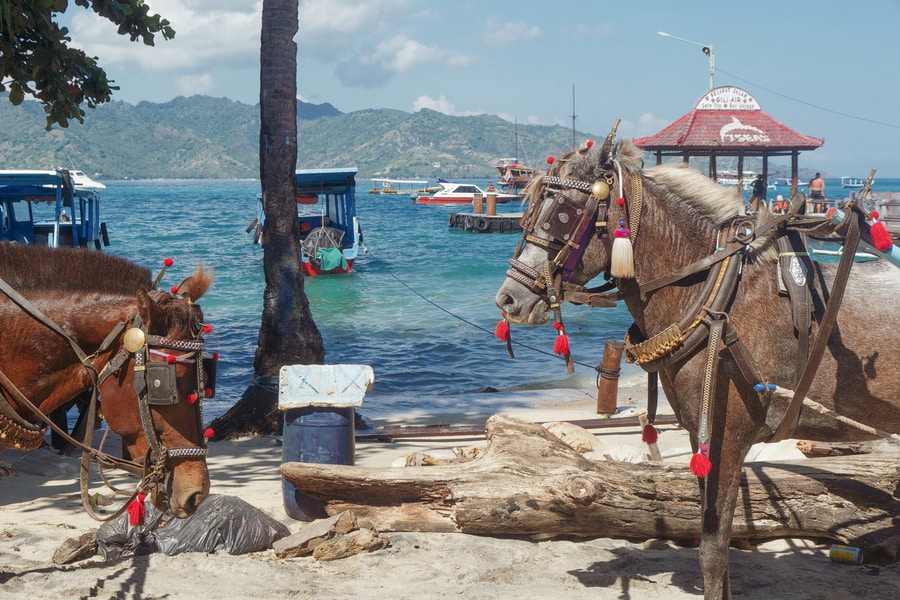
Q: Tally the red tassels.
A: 6